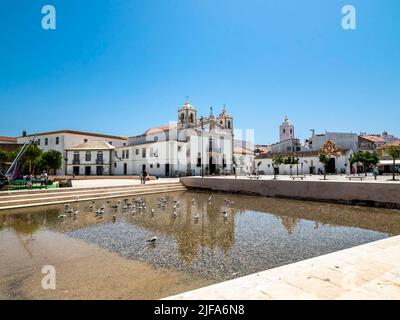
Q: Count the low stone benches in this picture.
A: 3